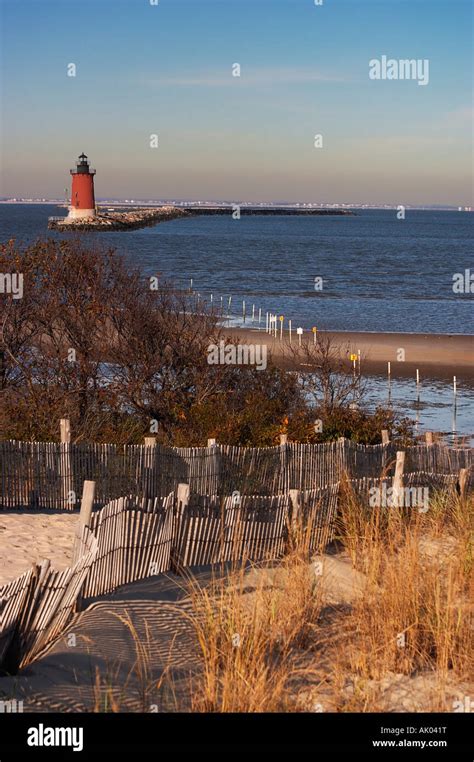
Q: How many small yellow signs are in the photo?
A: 3